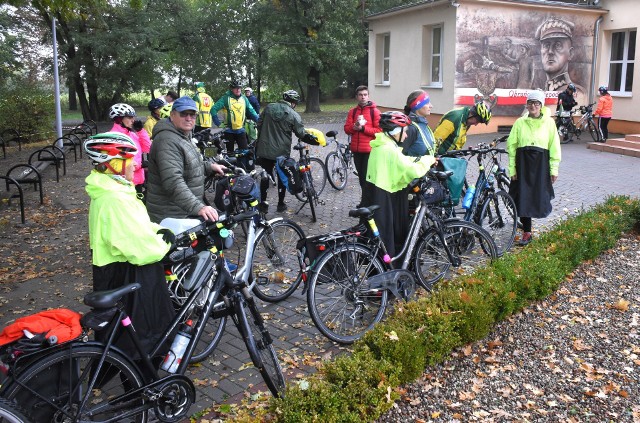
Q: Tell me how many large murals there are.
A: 1